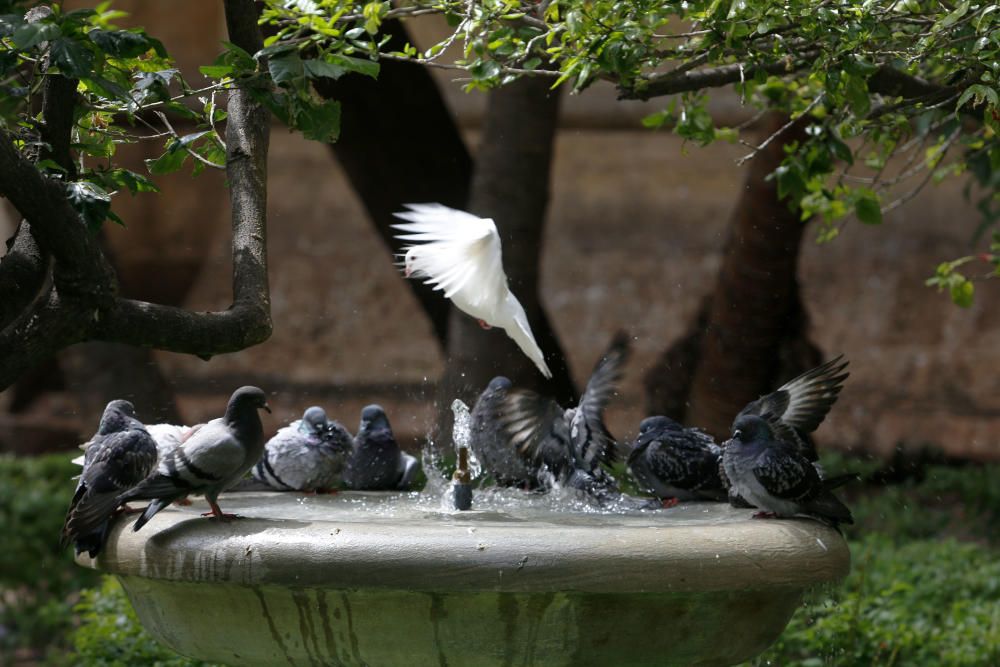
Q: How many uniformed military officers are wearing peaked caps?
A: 0